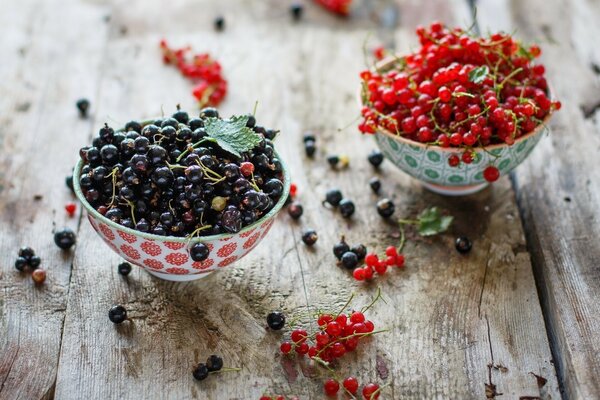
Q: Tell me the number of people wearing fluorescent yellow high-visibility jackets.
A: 0